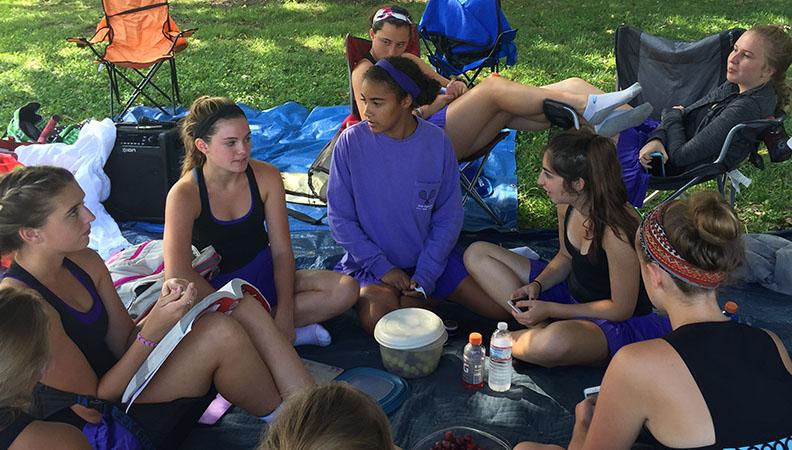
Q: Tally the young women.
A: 9